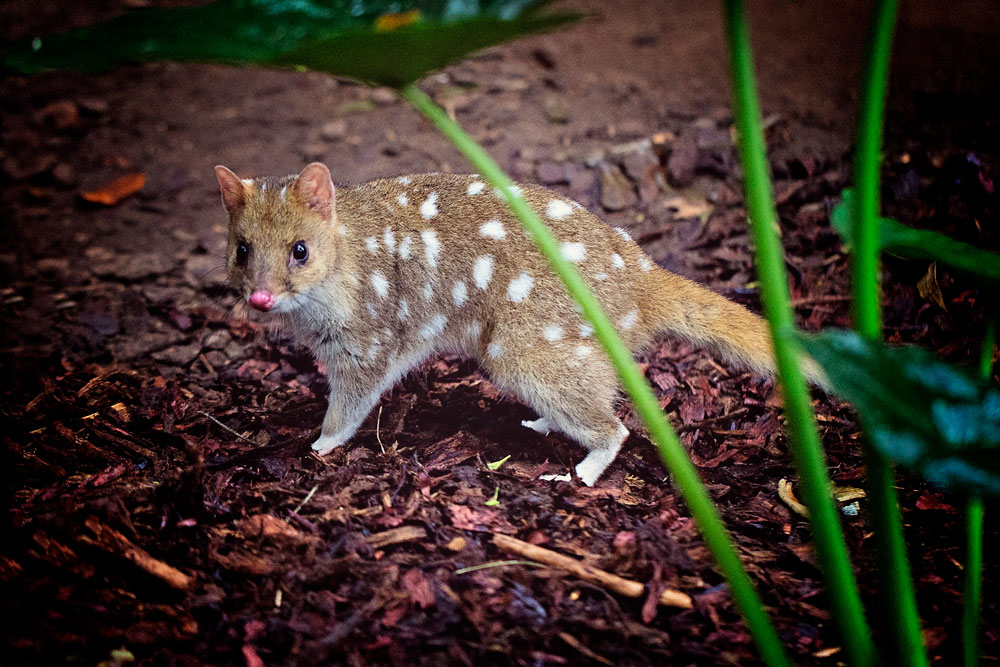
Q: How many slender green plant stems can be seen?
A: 4